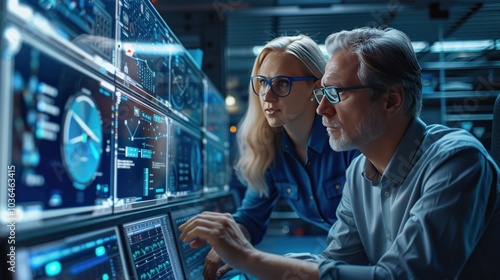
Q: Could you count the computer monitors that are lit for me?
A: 11